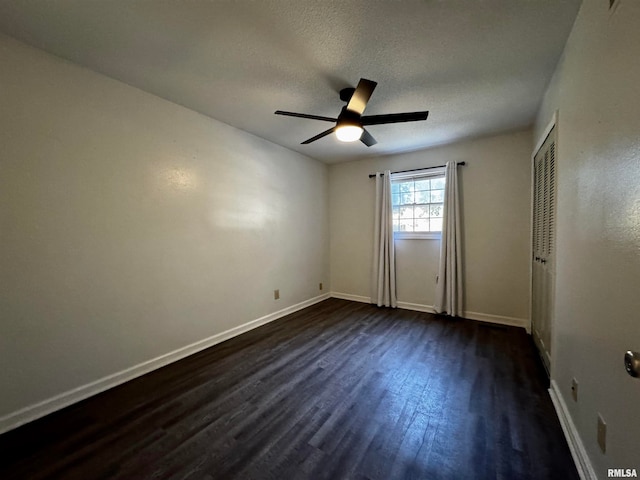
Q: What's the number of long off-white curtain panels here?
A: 2